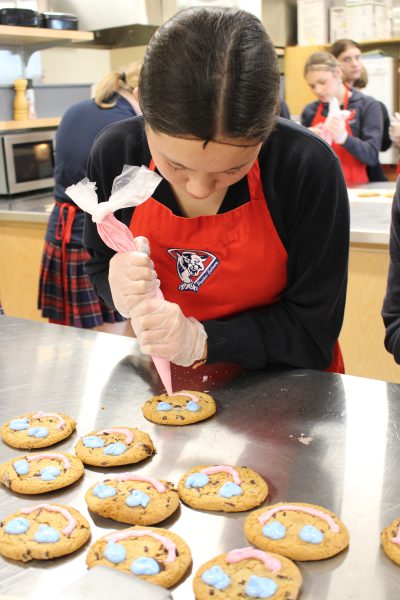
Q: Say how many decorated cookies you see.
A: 11